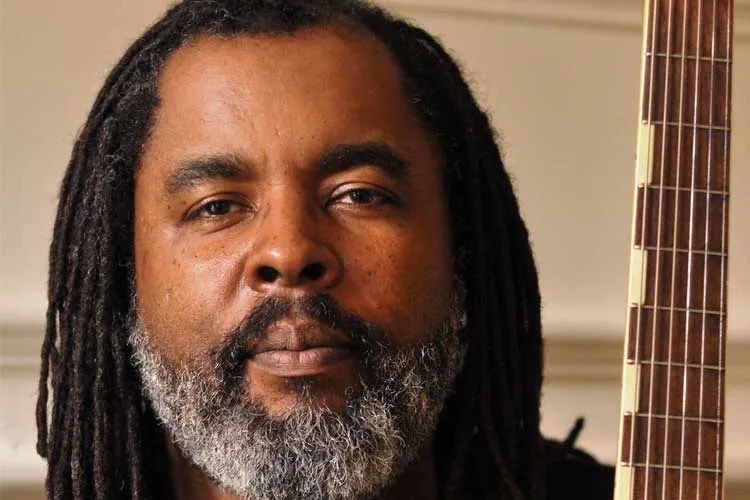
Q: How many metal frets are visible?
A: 8